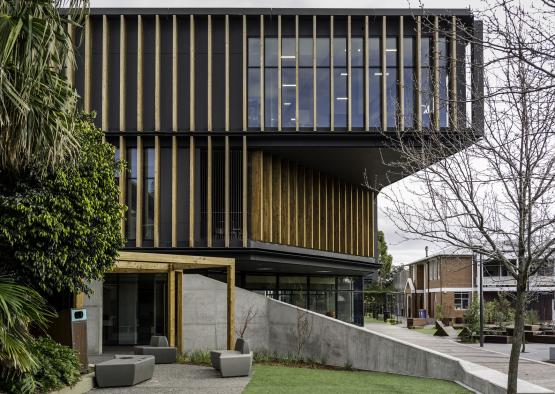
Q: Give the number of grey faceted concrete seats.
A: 3